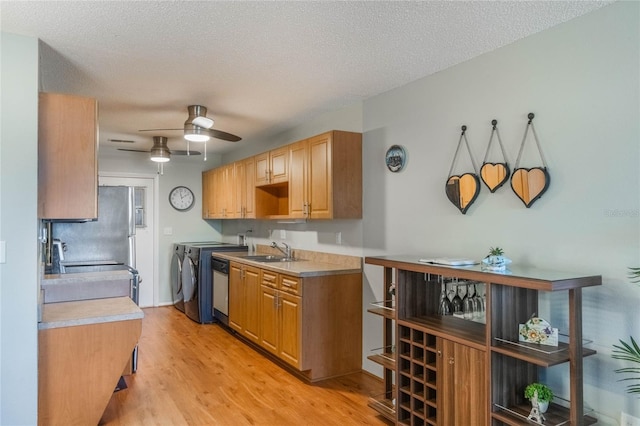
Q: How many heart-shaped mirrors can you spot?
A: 3